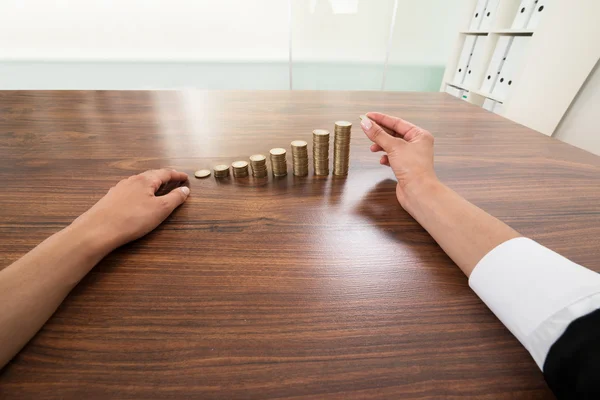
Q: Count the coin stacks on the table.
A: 8